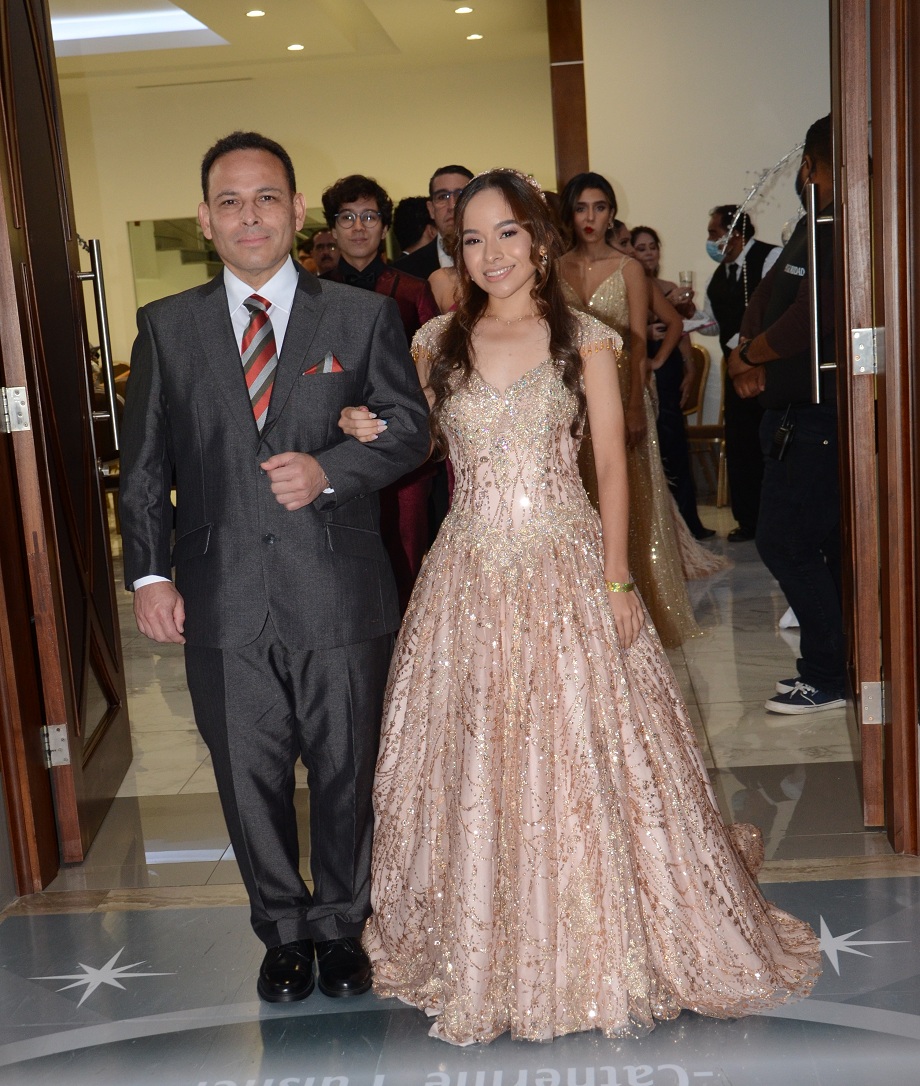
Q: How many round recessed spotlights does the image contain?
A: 4